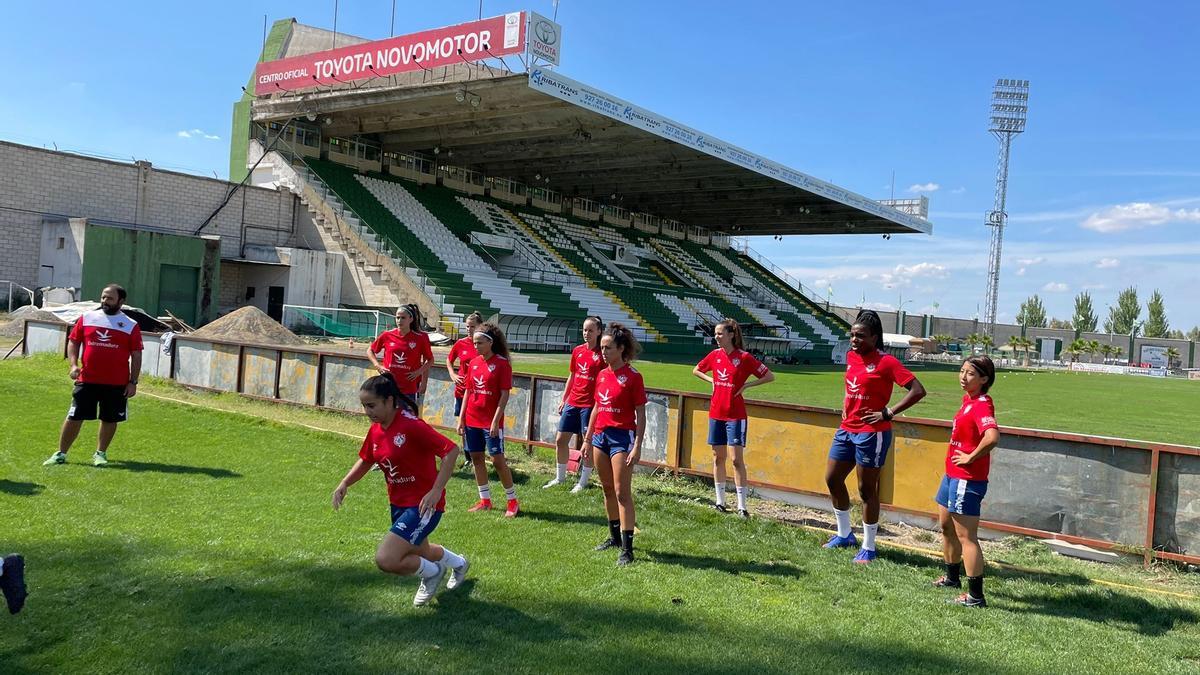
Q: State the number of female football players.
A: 9